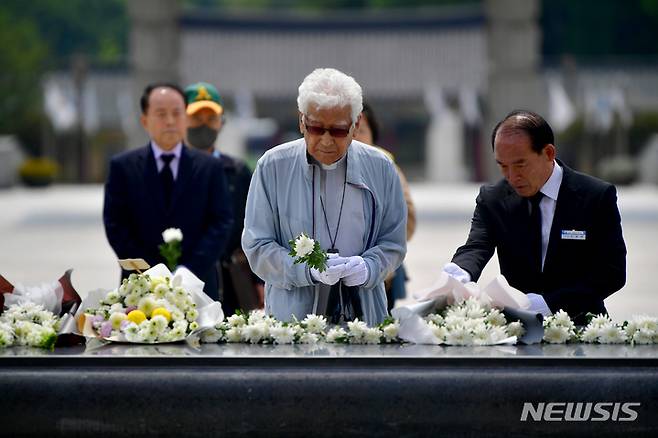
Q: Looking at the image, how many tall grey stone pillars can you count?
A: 2